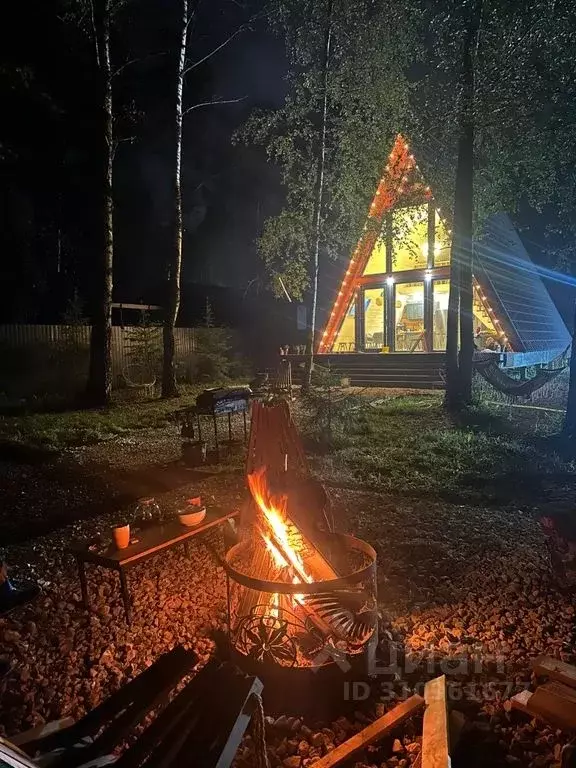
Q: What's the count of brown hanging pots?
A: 0